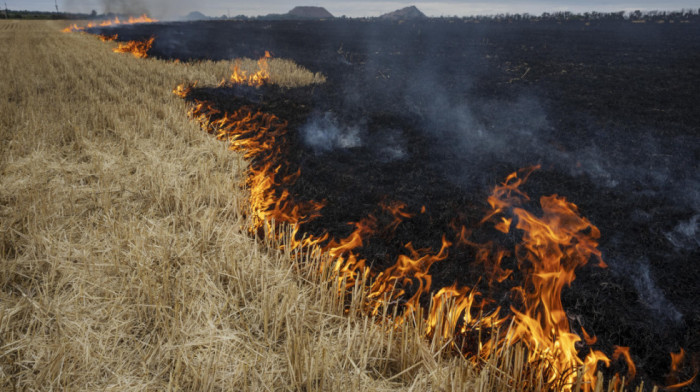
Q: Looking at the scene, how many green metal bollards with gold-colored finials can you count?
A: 0